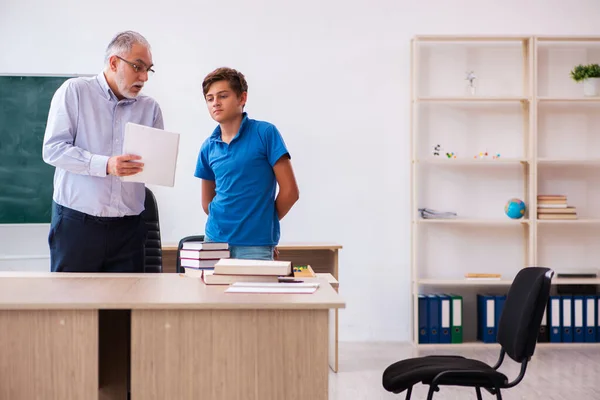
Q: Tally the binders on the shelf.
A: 12